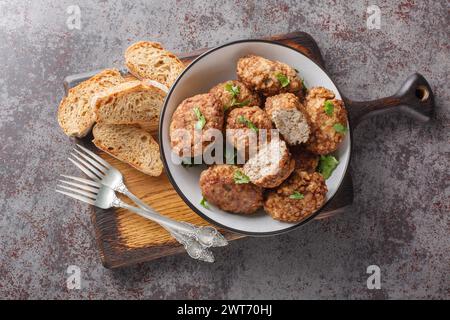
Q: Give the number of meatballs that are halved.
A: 2